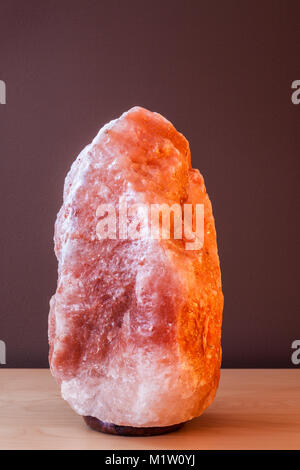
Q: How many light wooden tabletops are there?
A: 1